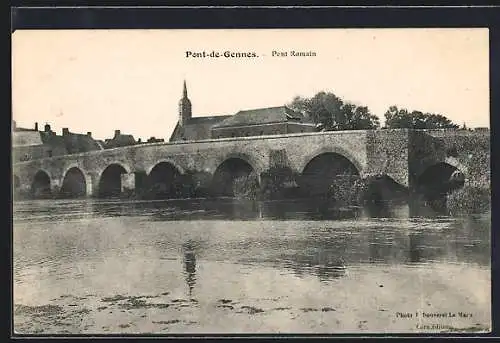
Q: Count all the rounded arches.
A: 7